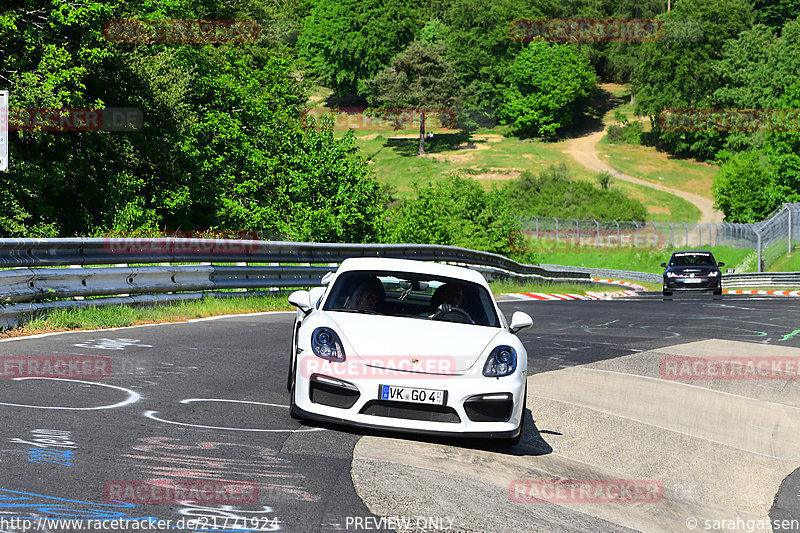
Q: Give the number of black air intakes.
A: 3